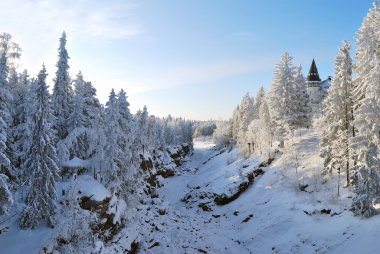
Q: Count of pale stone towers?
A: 1